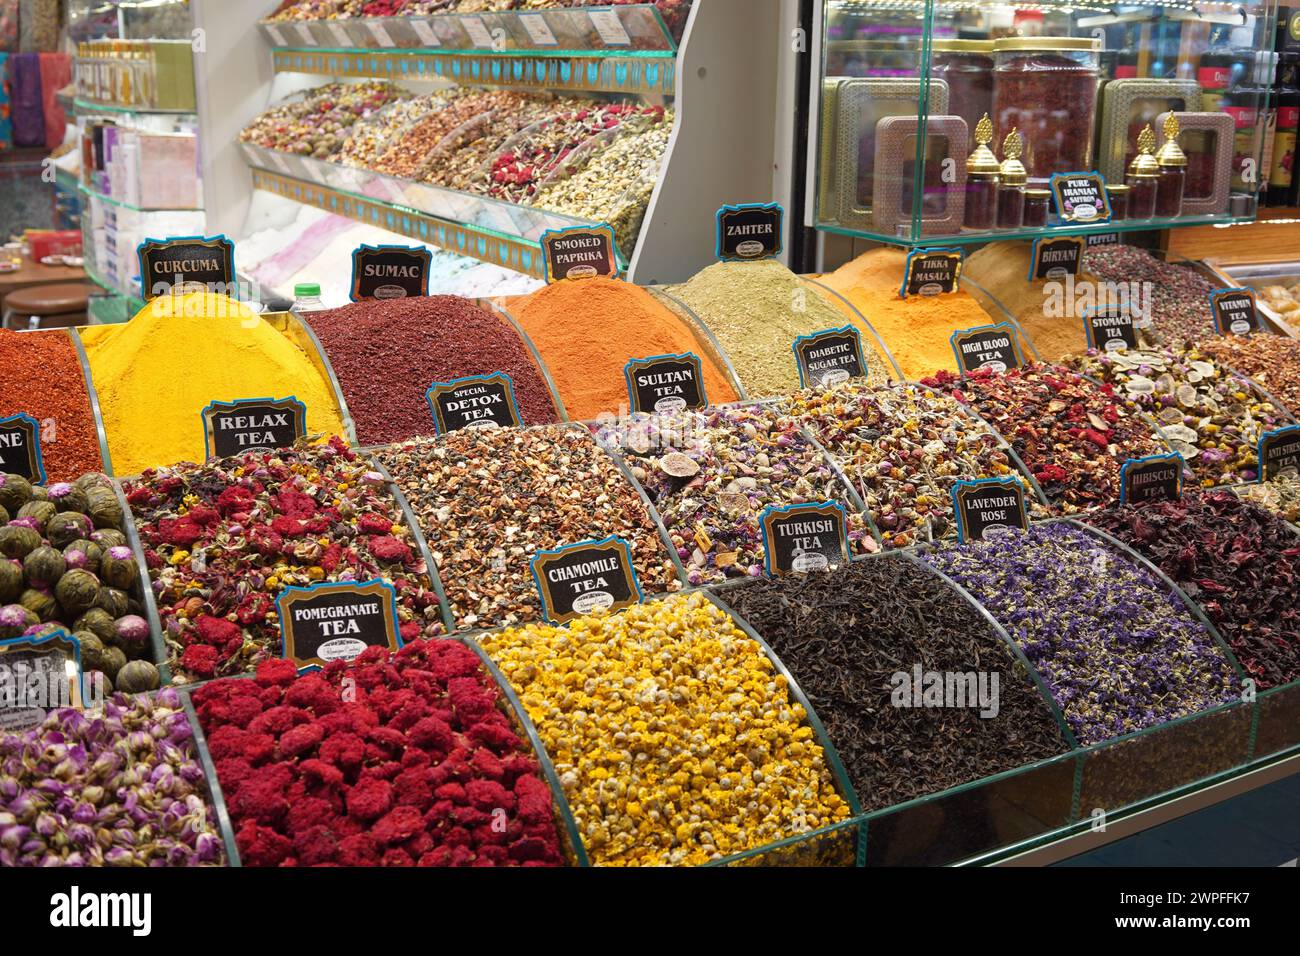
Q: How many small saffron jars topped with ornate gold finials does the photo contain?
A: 4